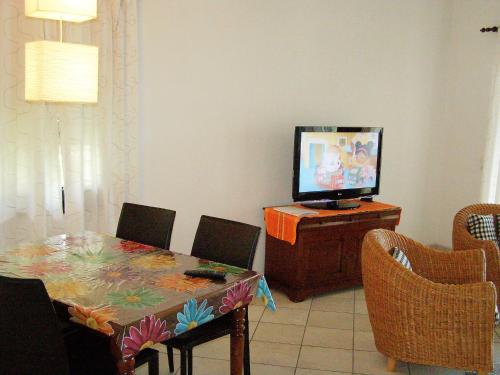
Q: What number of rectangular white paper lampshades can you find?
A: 2